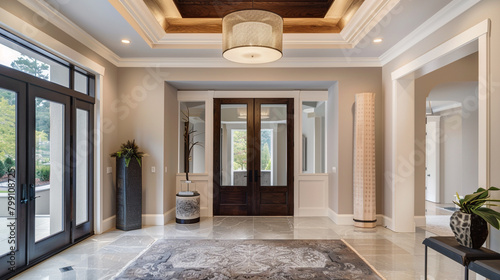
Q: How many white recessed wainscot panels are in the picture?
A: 2